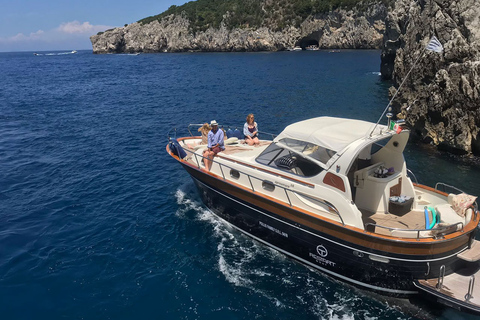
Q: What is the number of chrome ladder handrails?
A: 2